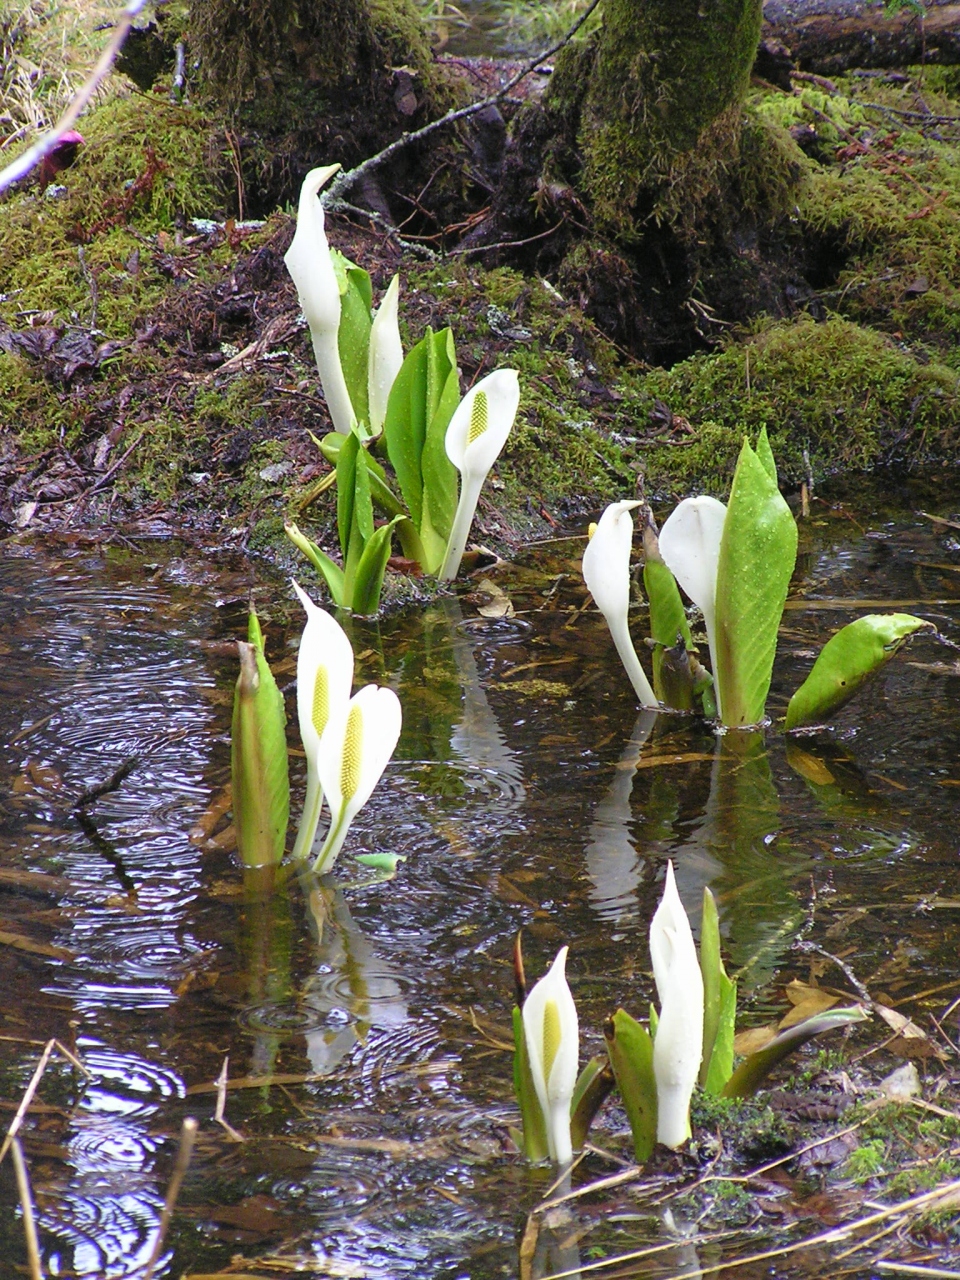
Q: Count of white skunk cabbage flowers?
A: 9